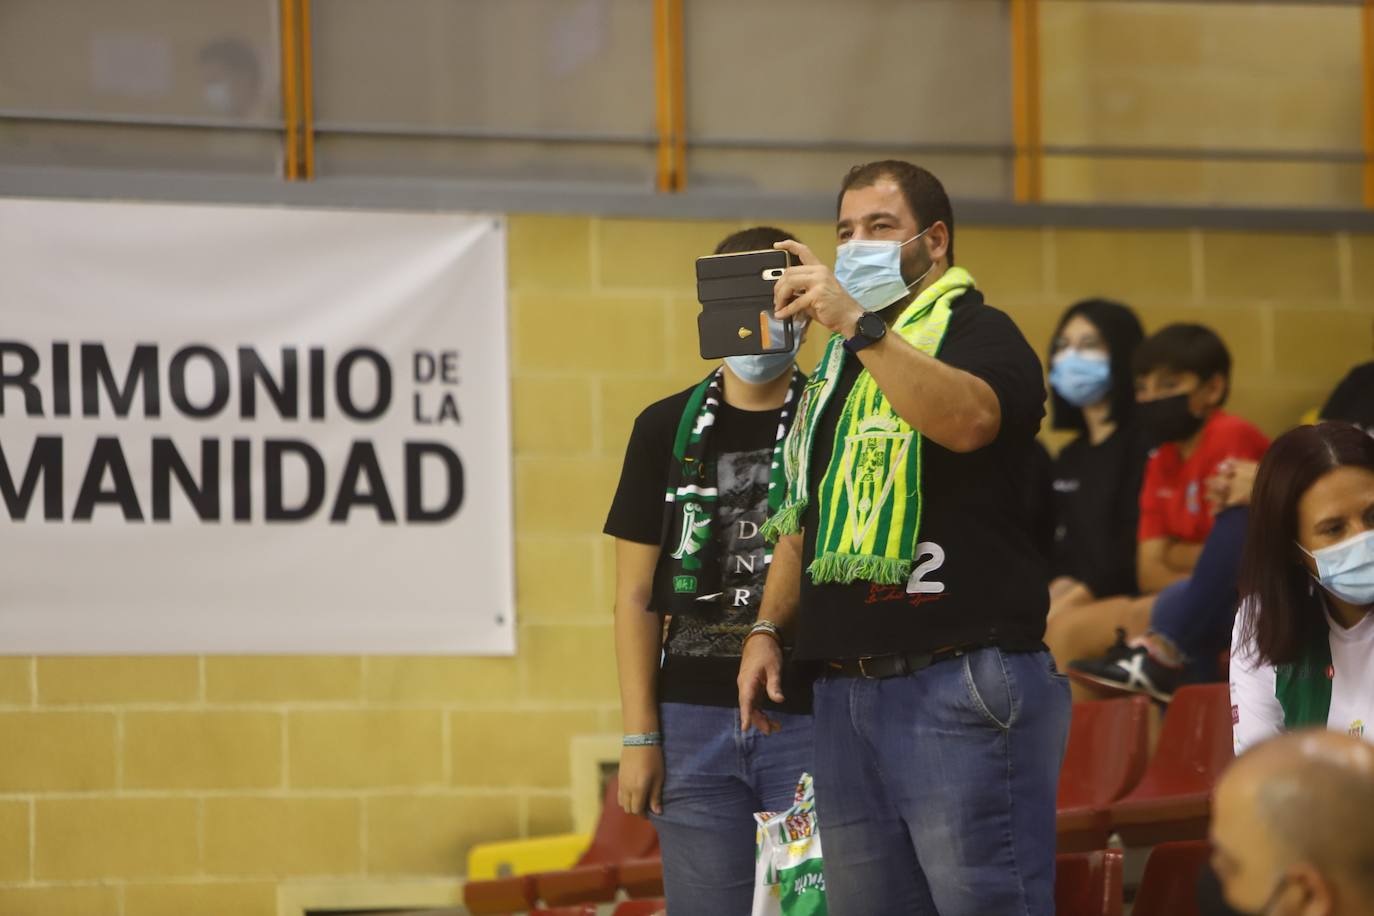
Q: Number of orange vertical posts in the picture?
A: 4